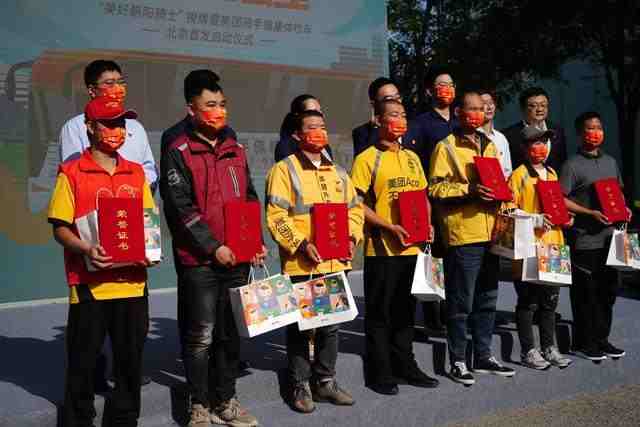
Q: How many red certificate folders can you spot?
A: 7